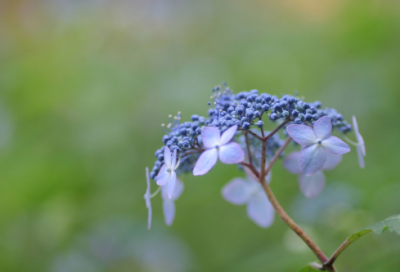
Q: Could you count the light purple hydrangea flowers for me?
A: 8